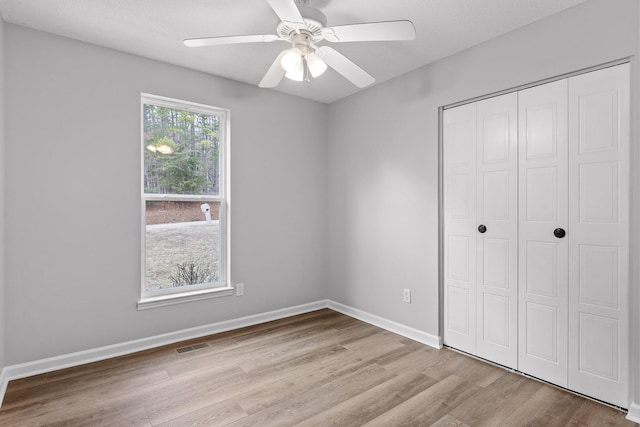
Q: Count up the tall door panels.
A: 4